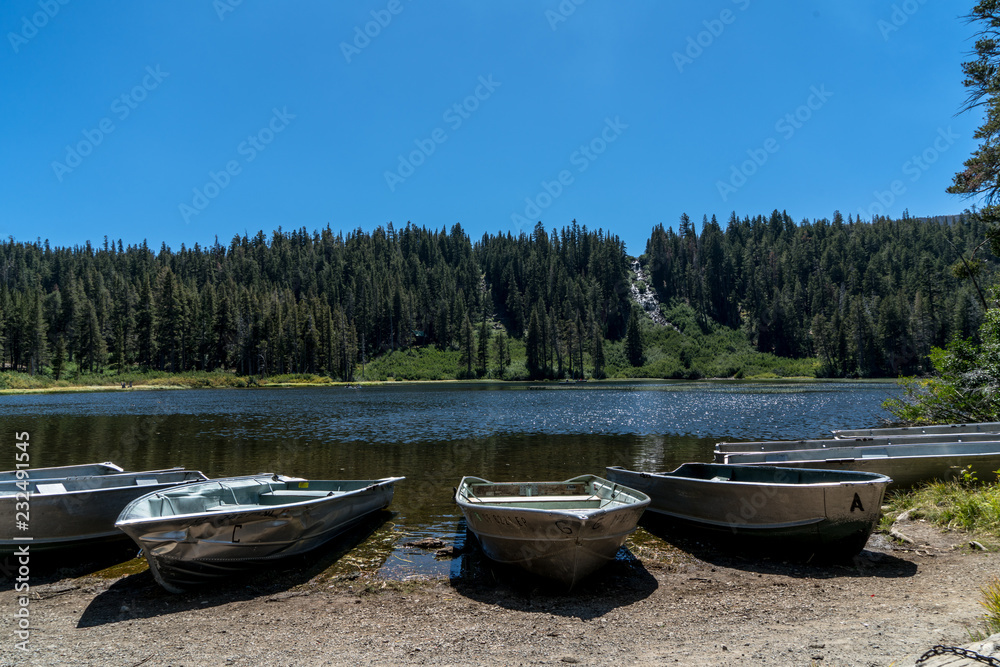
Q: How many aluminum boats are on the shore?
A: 8